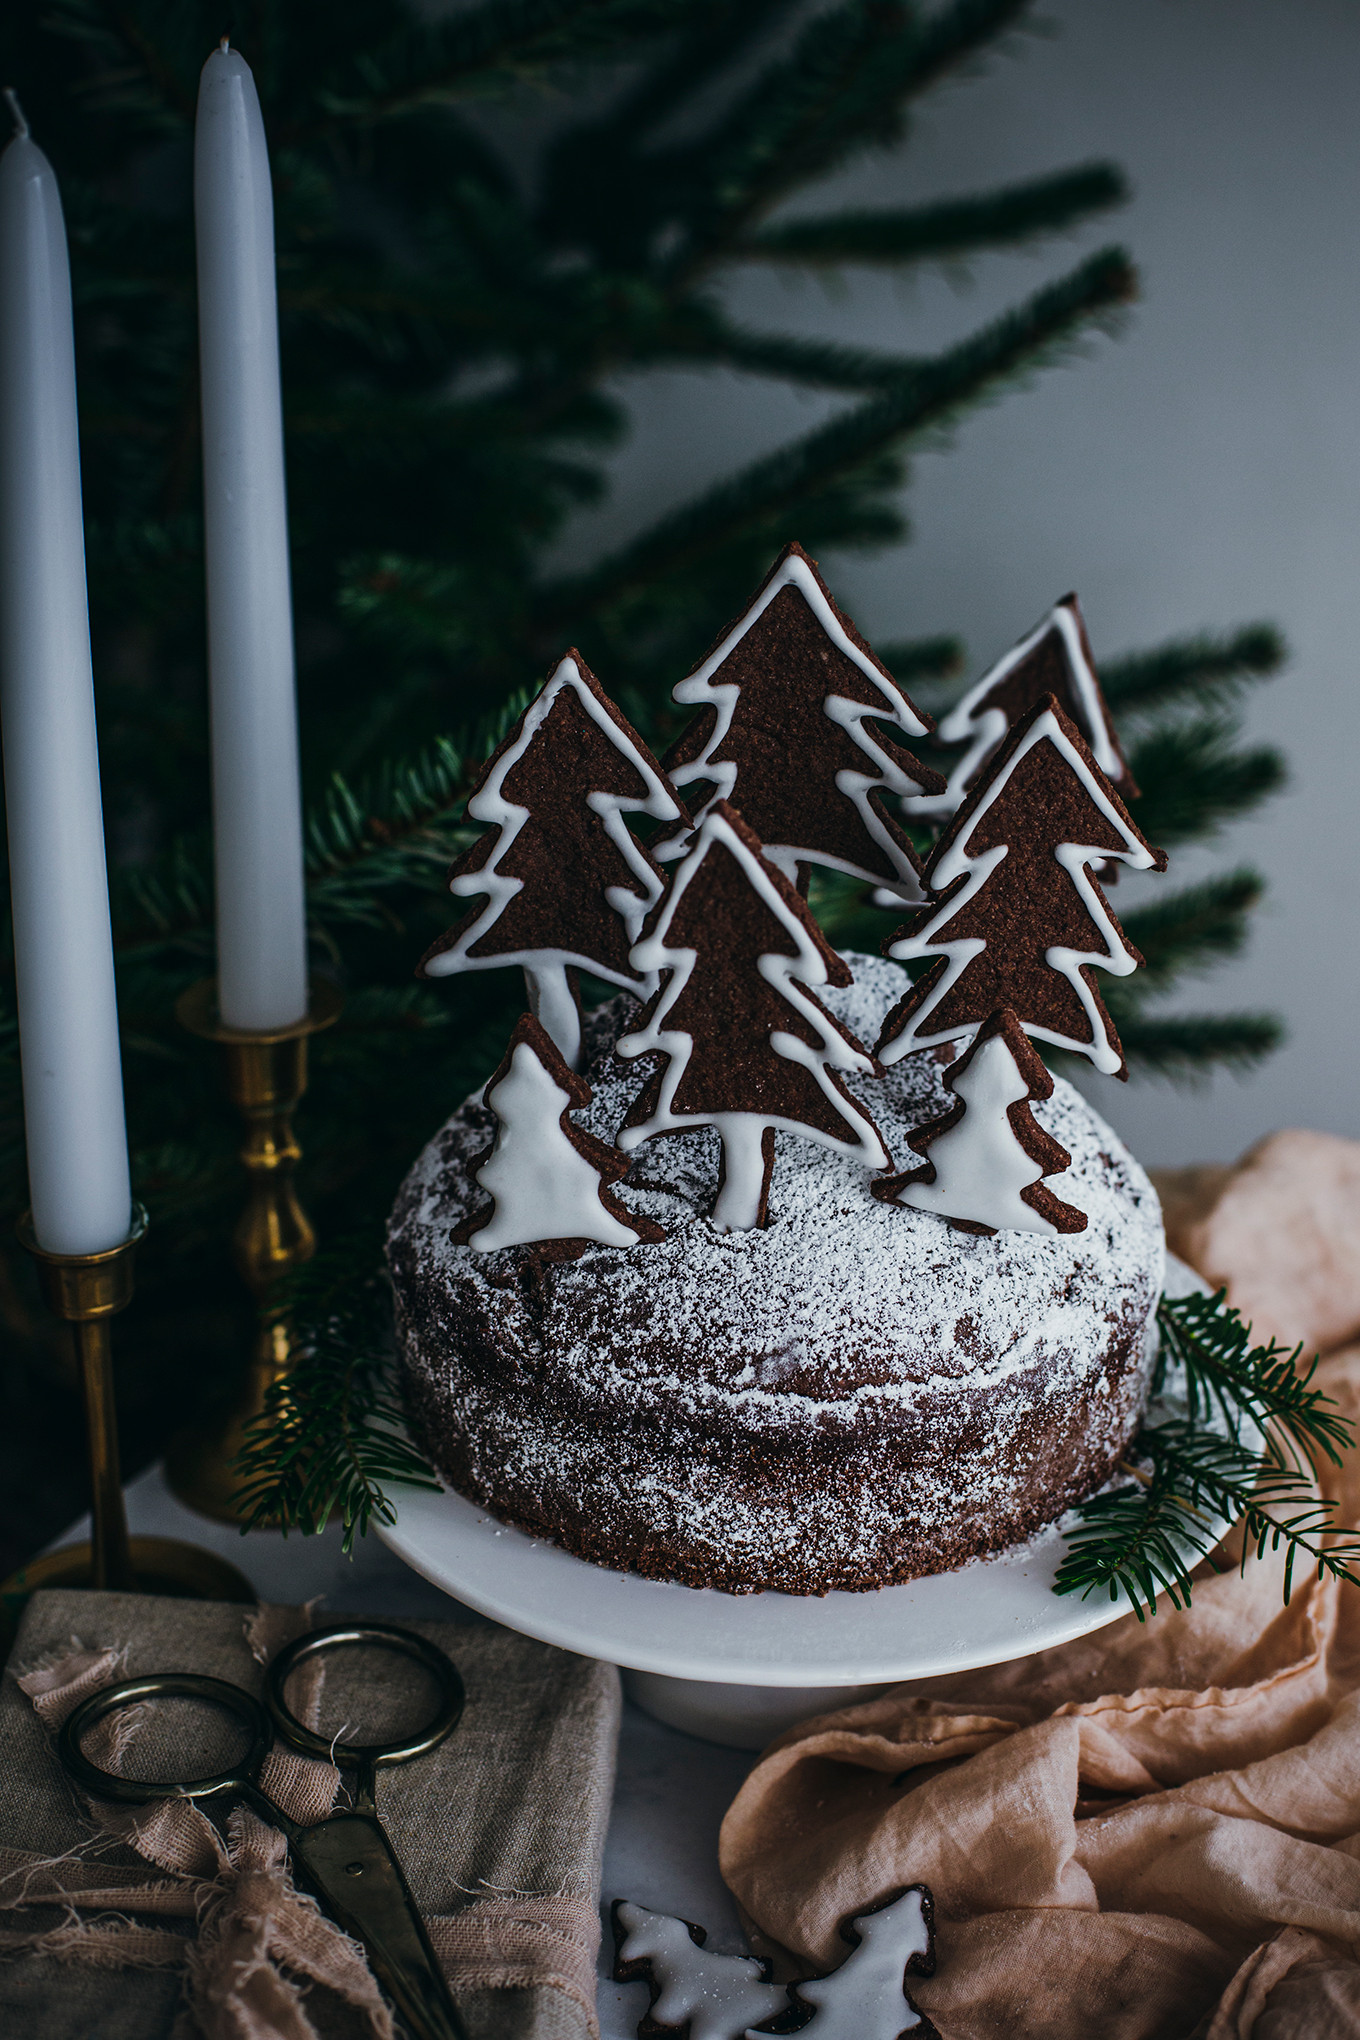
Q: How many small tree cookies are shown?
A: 4